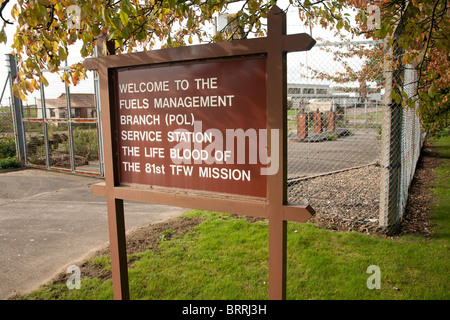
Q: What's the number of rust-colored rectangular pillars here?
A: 3